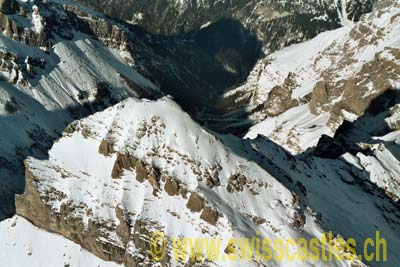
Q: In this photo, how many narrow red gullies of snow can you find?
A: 0